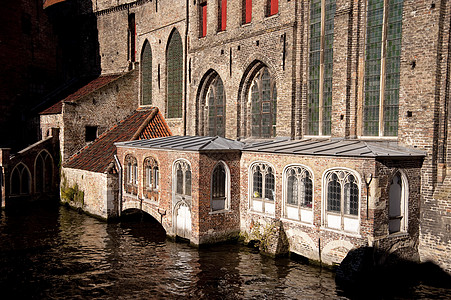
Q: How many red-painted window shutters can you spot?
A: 4